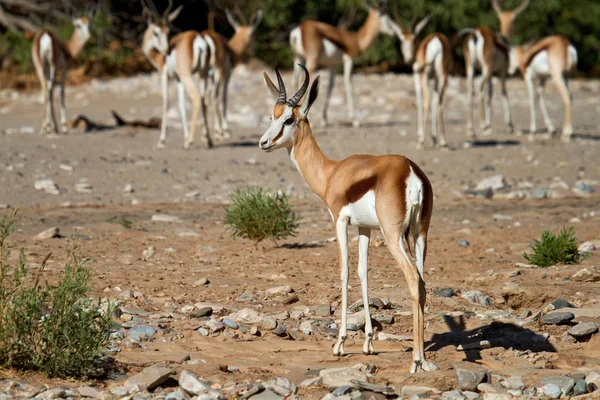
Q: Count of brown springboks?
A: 8